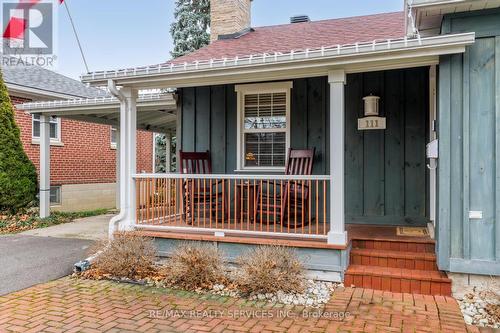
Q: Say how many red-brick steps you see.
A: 3